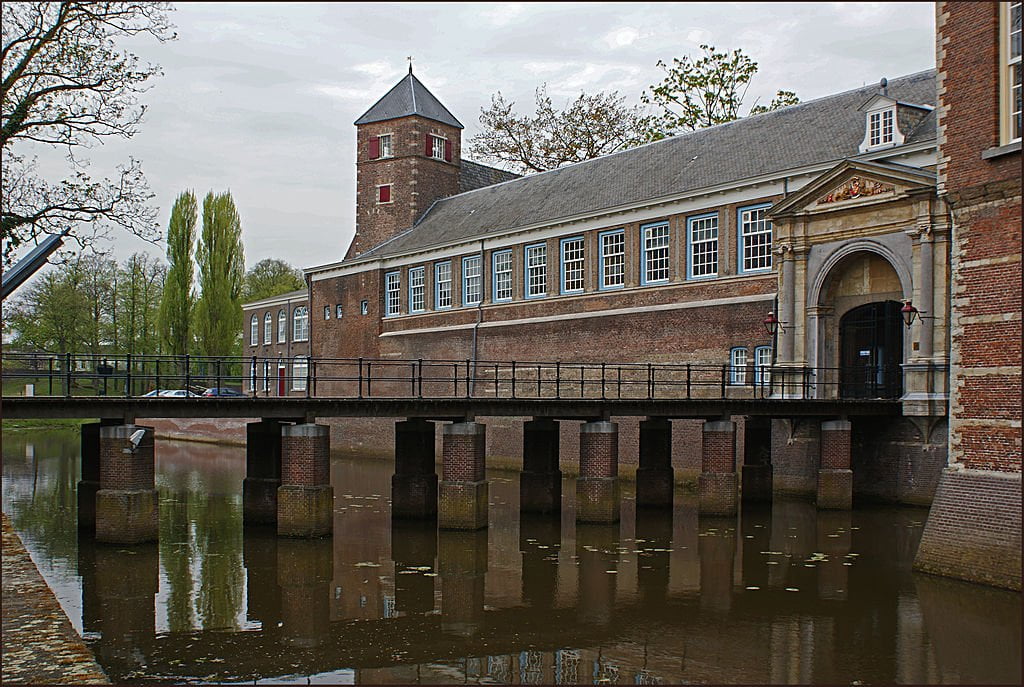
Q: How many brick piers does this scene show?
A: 12